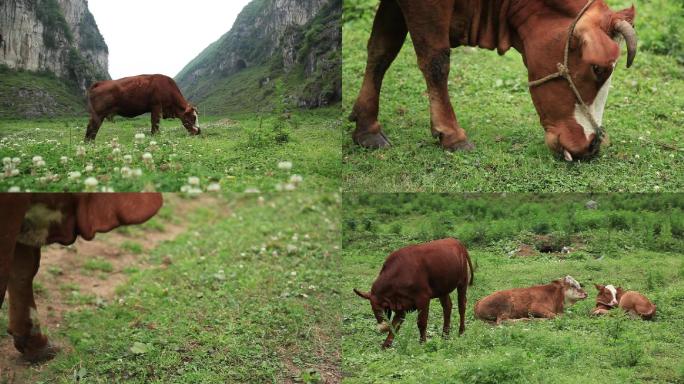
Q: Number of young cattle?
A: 2